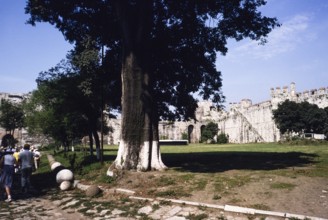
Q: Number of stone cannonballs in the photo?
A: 4